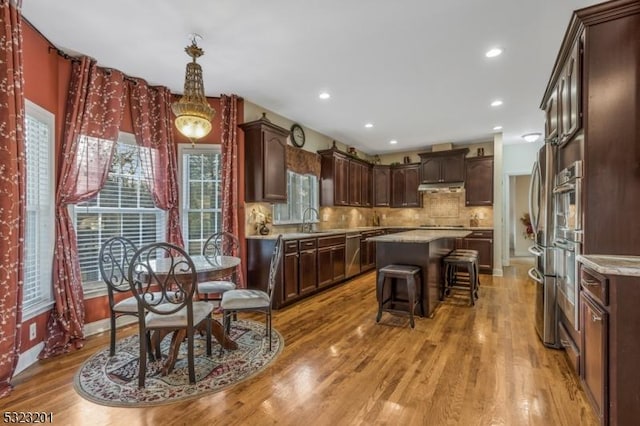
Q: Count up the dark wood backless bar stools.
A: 4